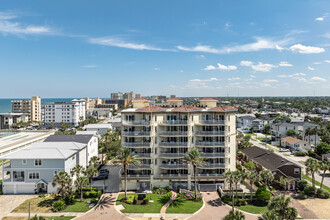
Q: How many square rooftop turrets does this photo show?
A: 3